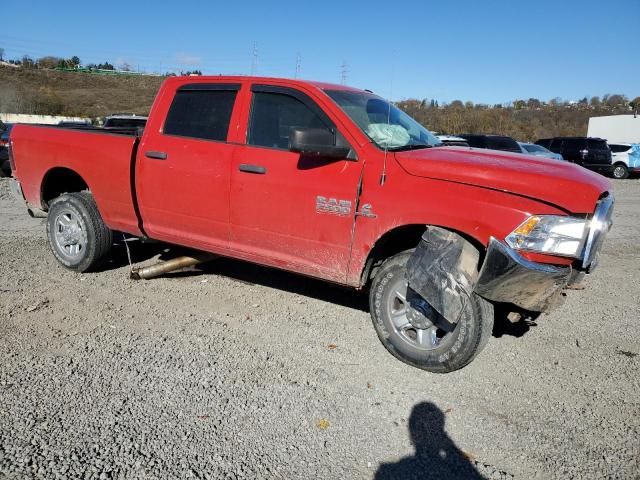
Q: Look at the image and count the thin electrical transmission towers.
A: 3